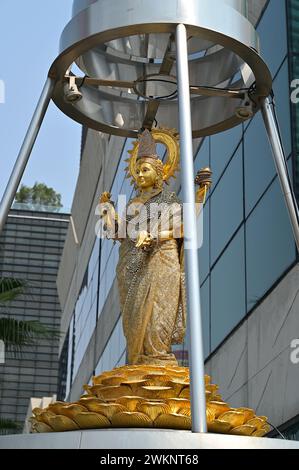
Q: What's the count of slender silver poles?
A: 3